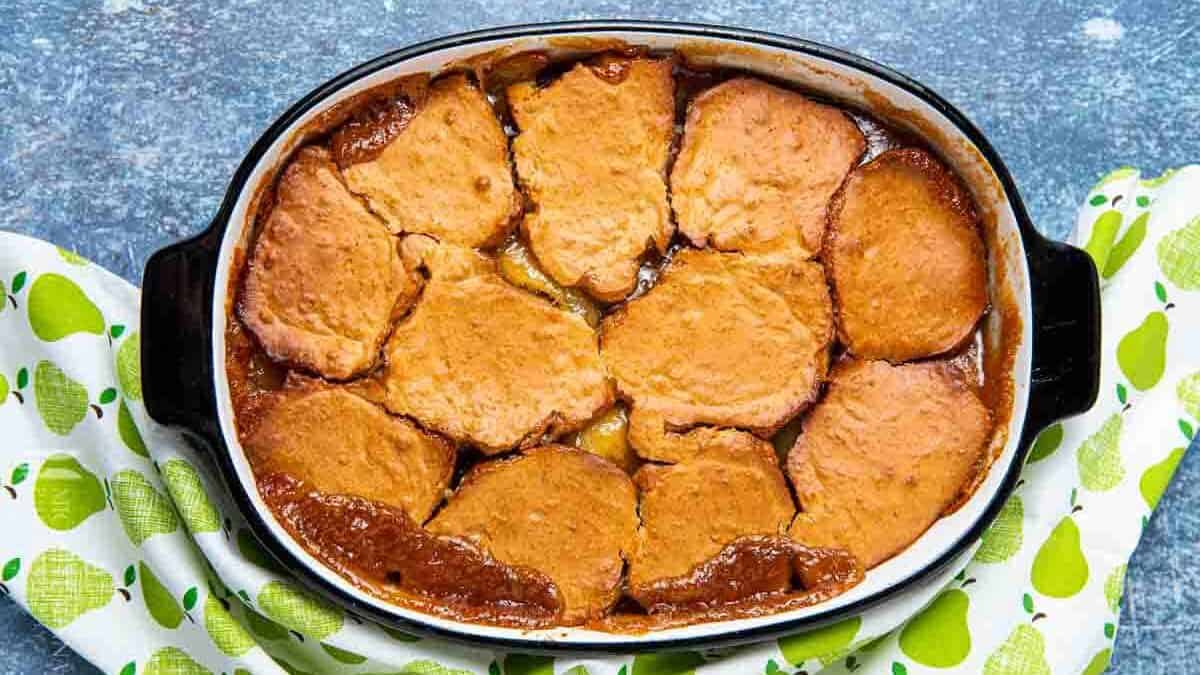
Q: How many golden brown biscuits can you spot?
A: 11